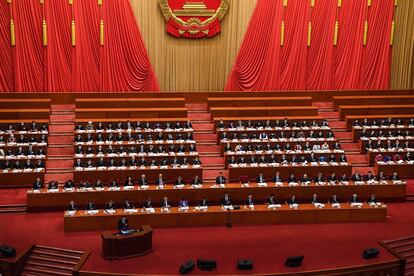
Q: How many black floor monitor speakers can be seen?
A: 6